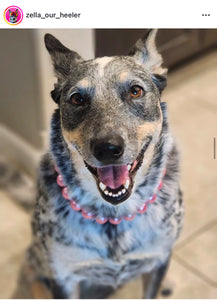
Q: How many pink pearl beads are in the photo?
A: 12